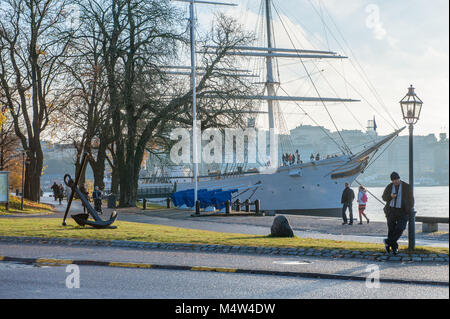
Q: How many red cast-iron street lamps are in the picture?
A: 0